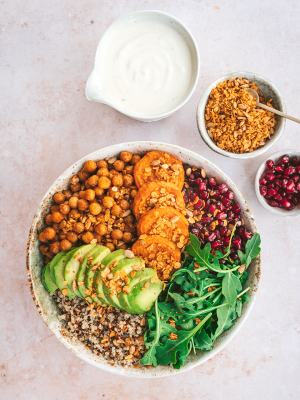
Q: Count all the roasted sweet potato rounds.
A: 4